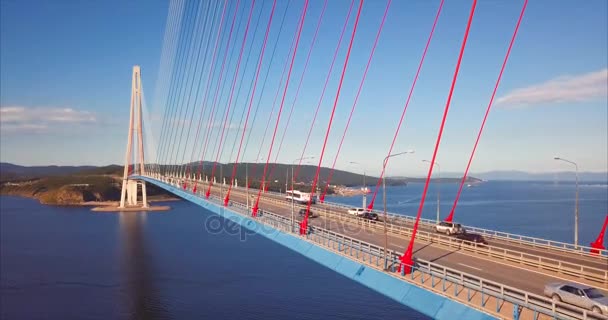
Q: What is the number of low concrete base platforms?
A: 1